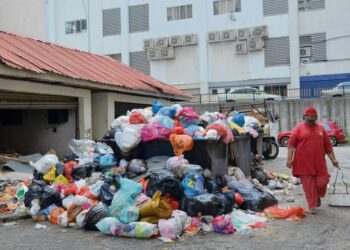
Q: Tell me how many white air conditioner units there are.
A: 14